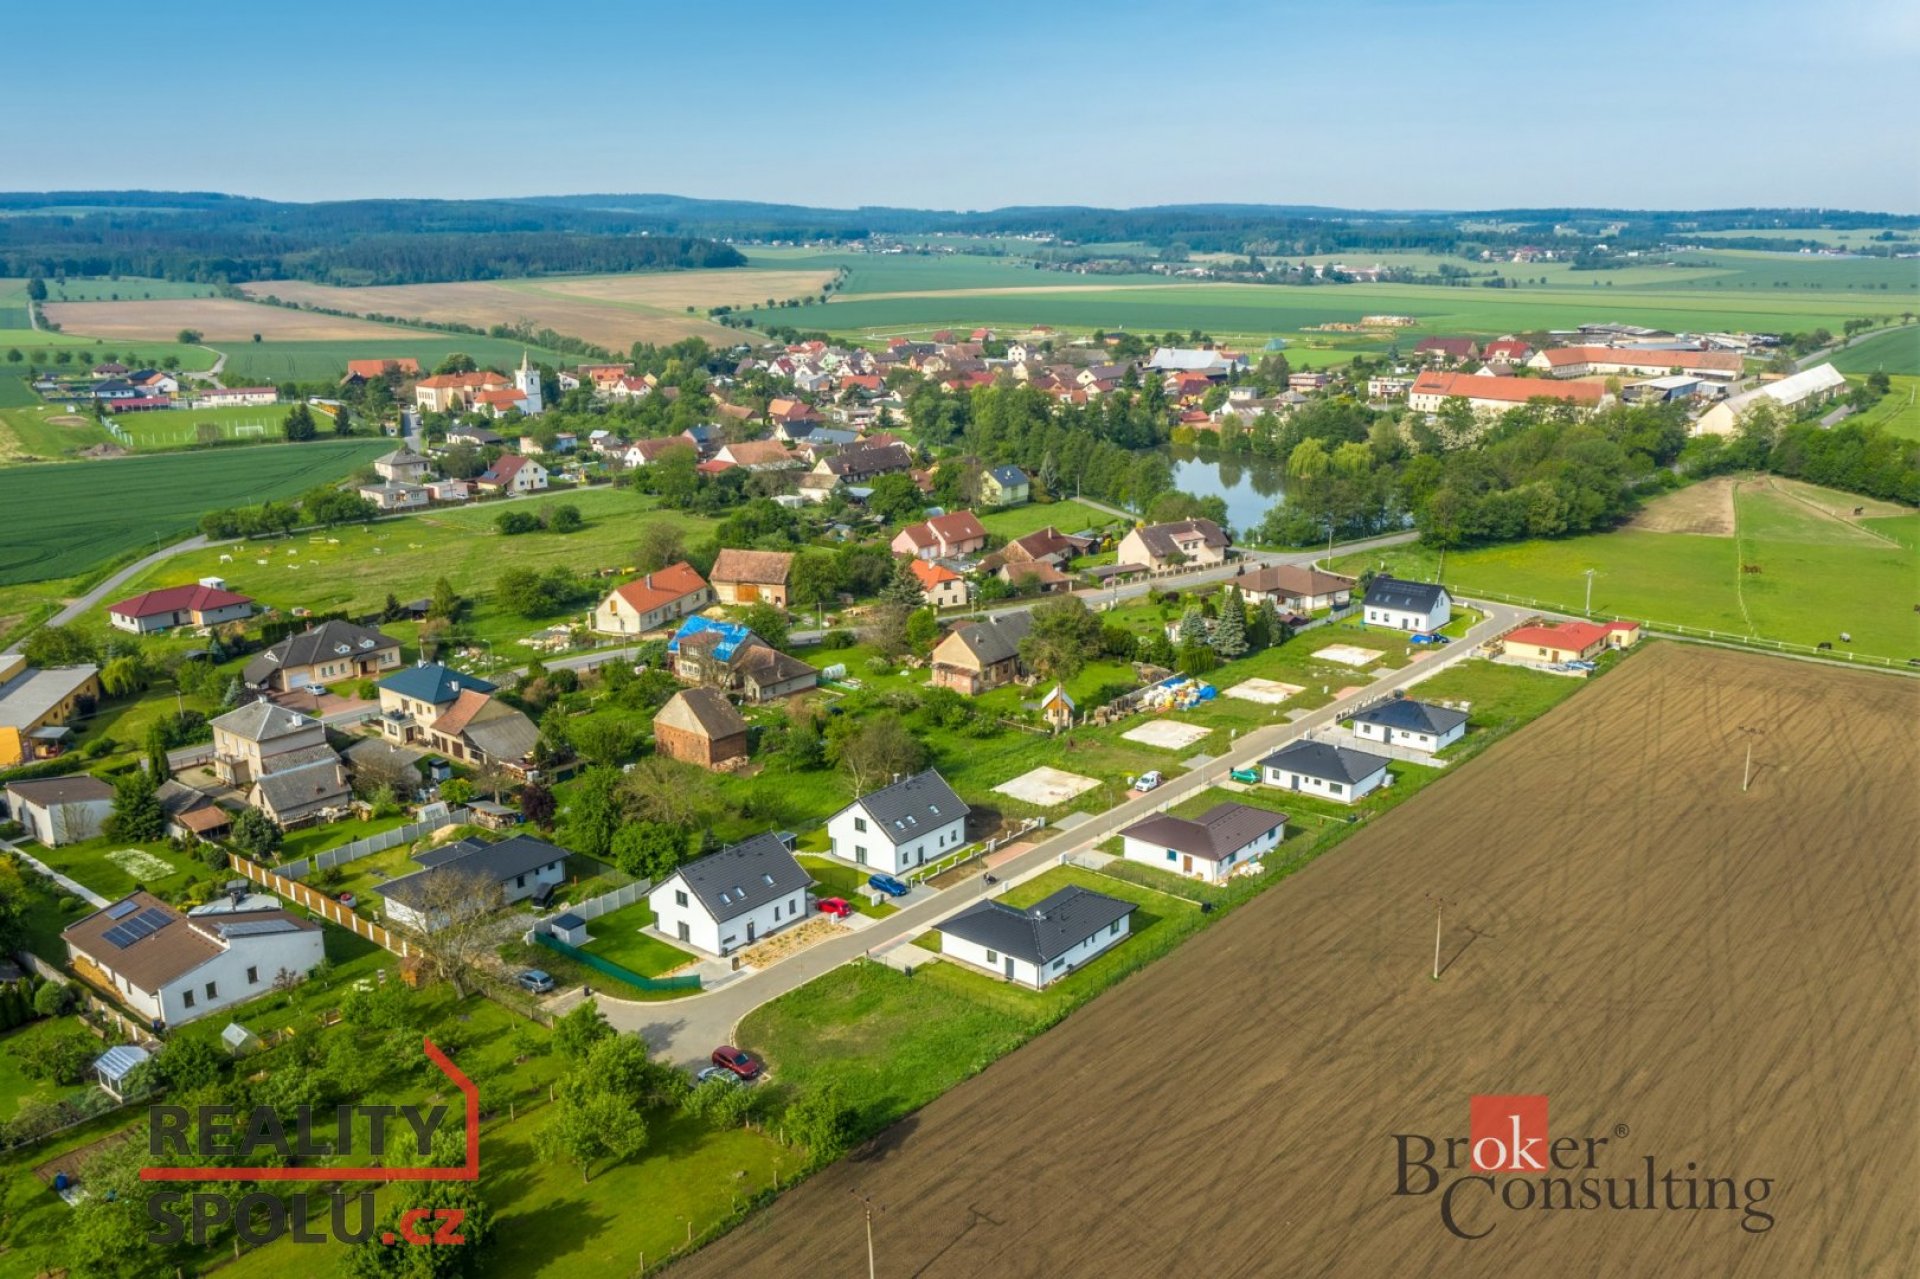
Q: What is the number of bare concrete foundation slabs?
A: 4